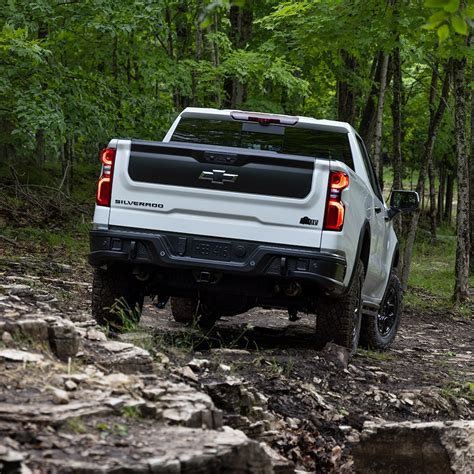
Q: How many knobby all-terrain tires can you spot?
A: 4